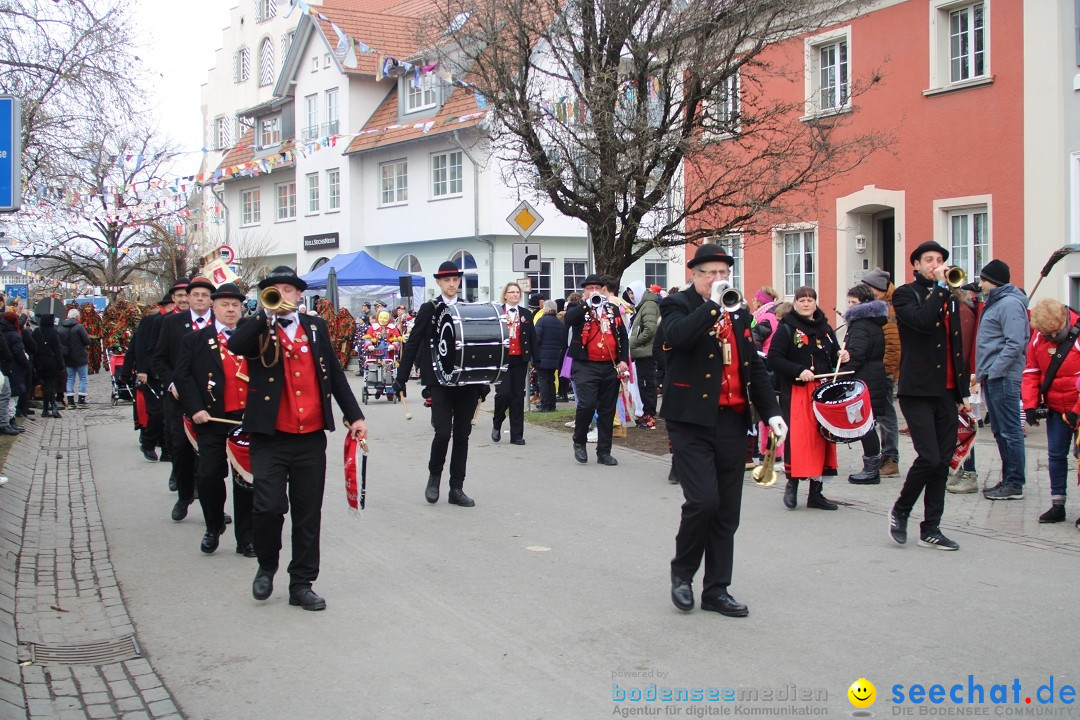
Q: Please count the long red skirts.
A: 1